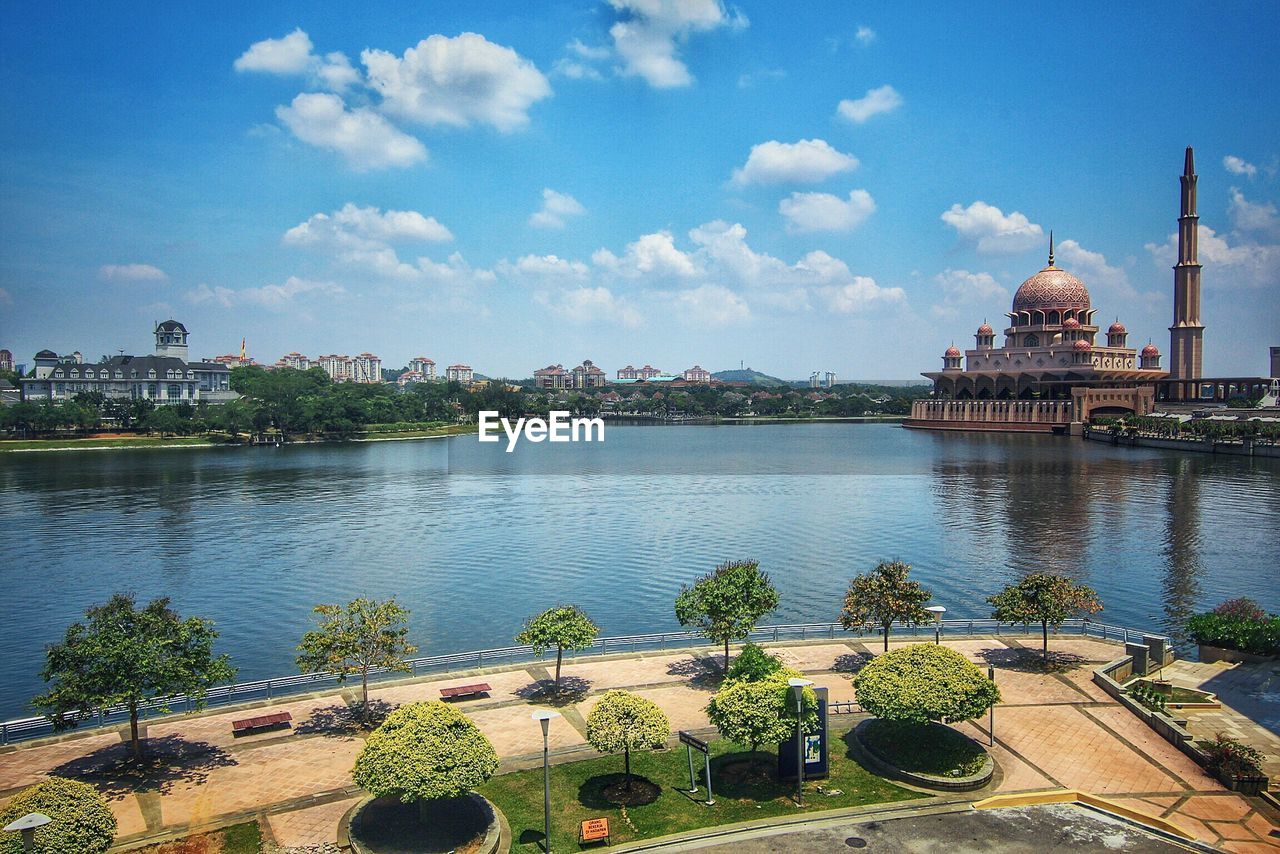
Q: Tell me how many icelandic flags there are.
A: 0